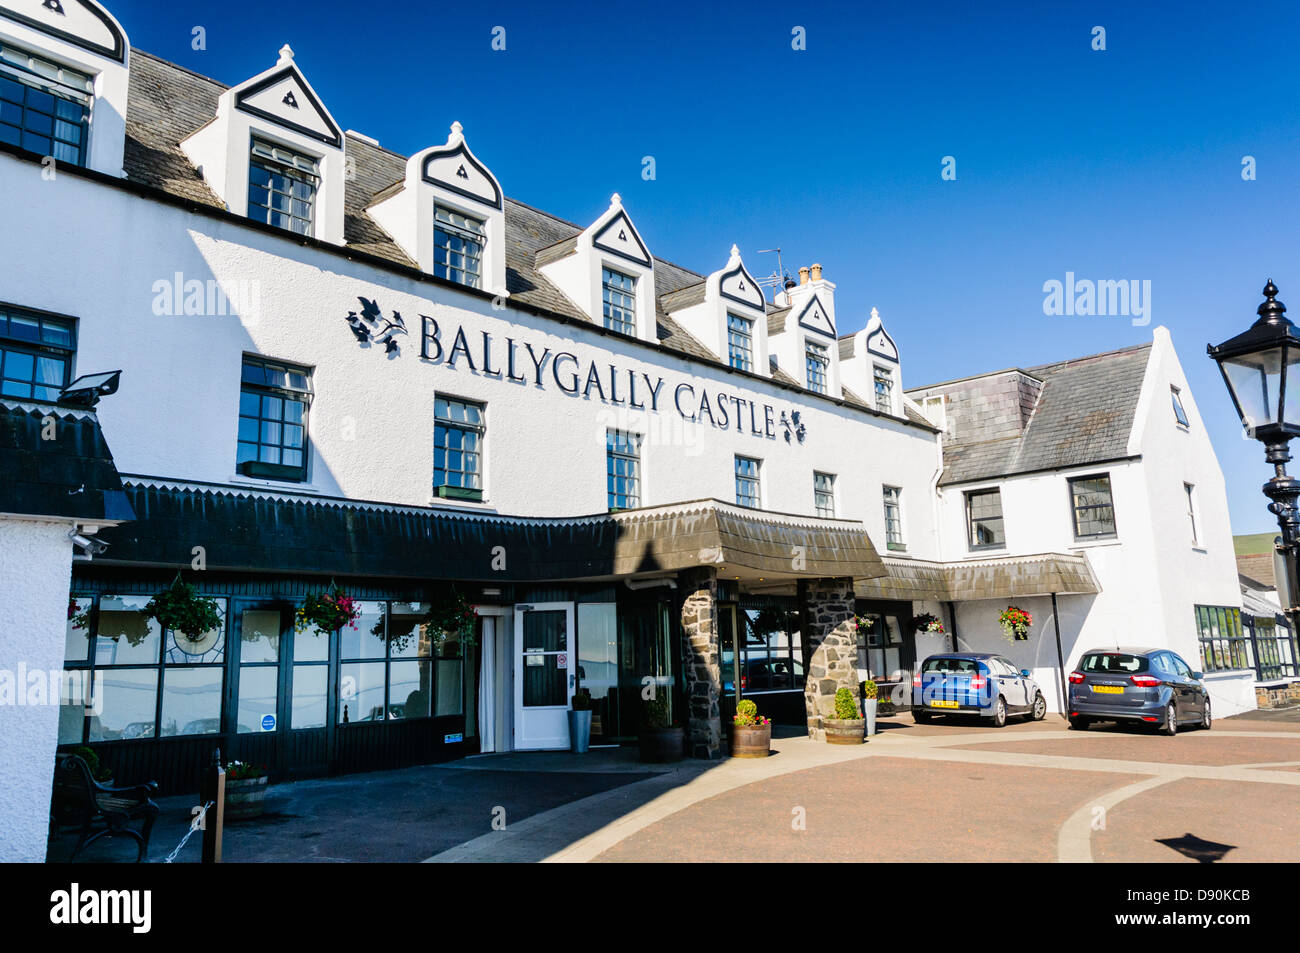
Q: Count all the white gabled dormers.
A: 7